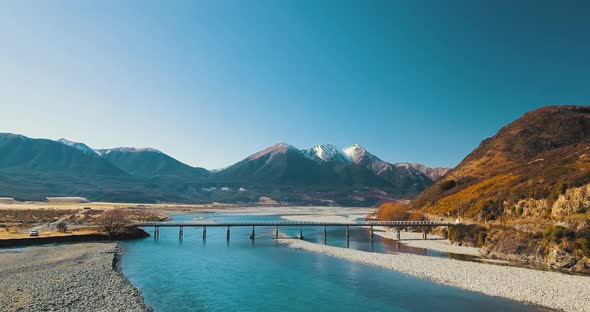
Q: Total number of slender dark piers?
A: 12